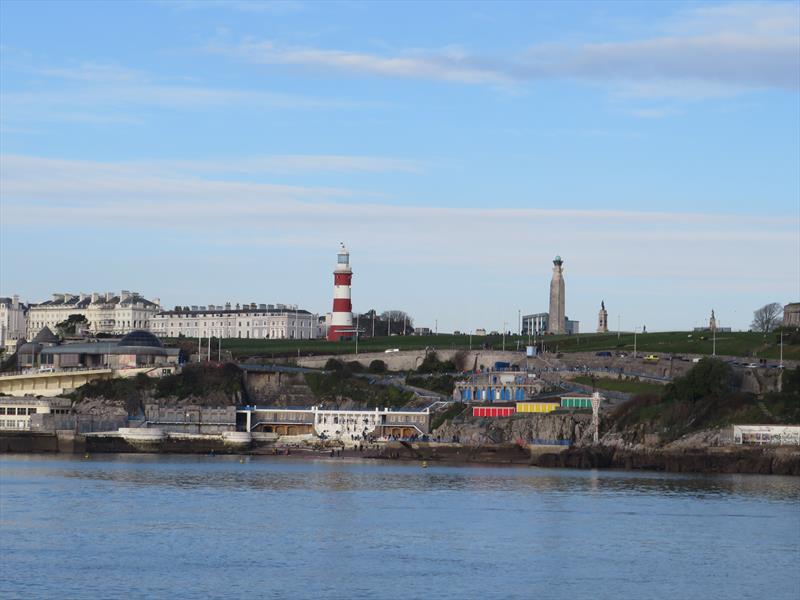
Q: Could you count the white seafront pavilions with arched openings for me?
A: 1